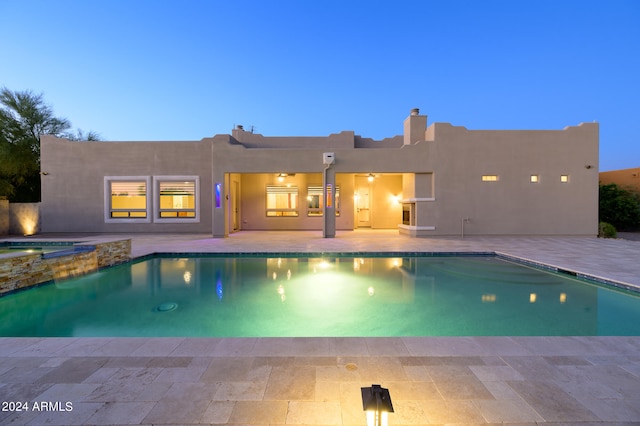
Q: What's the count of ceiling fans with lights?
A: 2